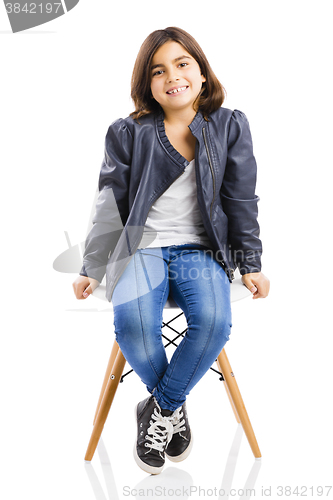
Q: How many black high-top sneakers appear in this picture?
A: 2